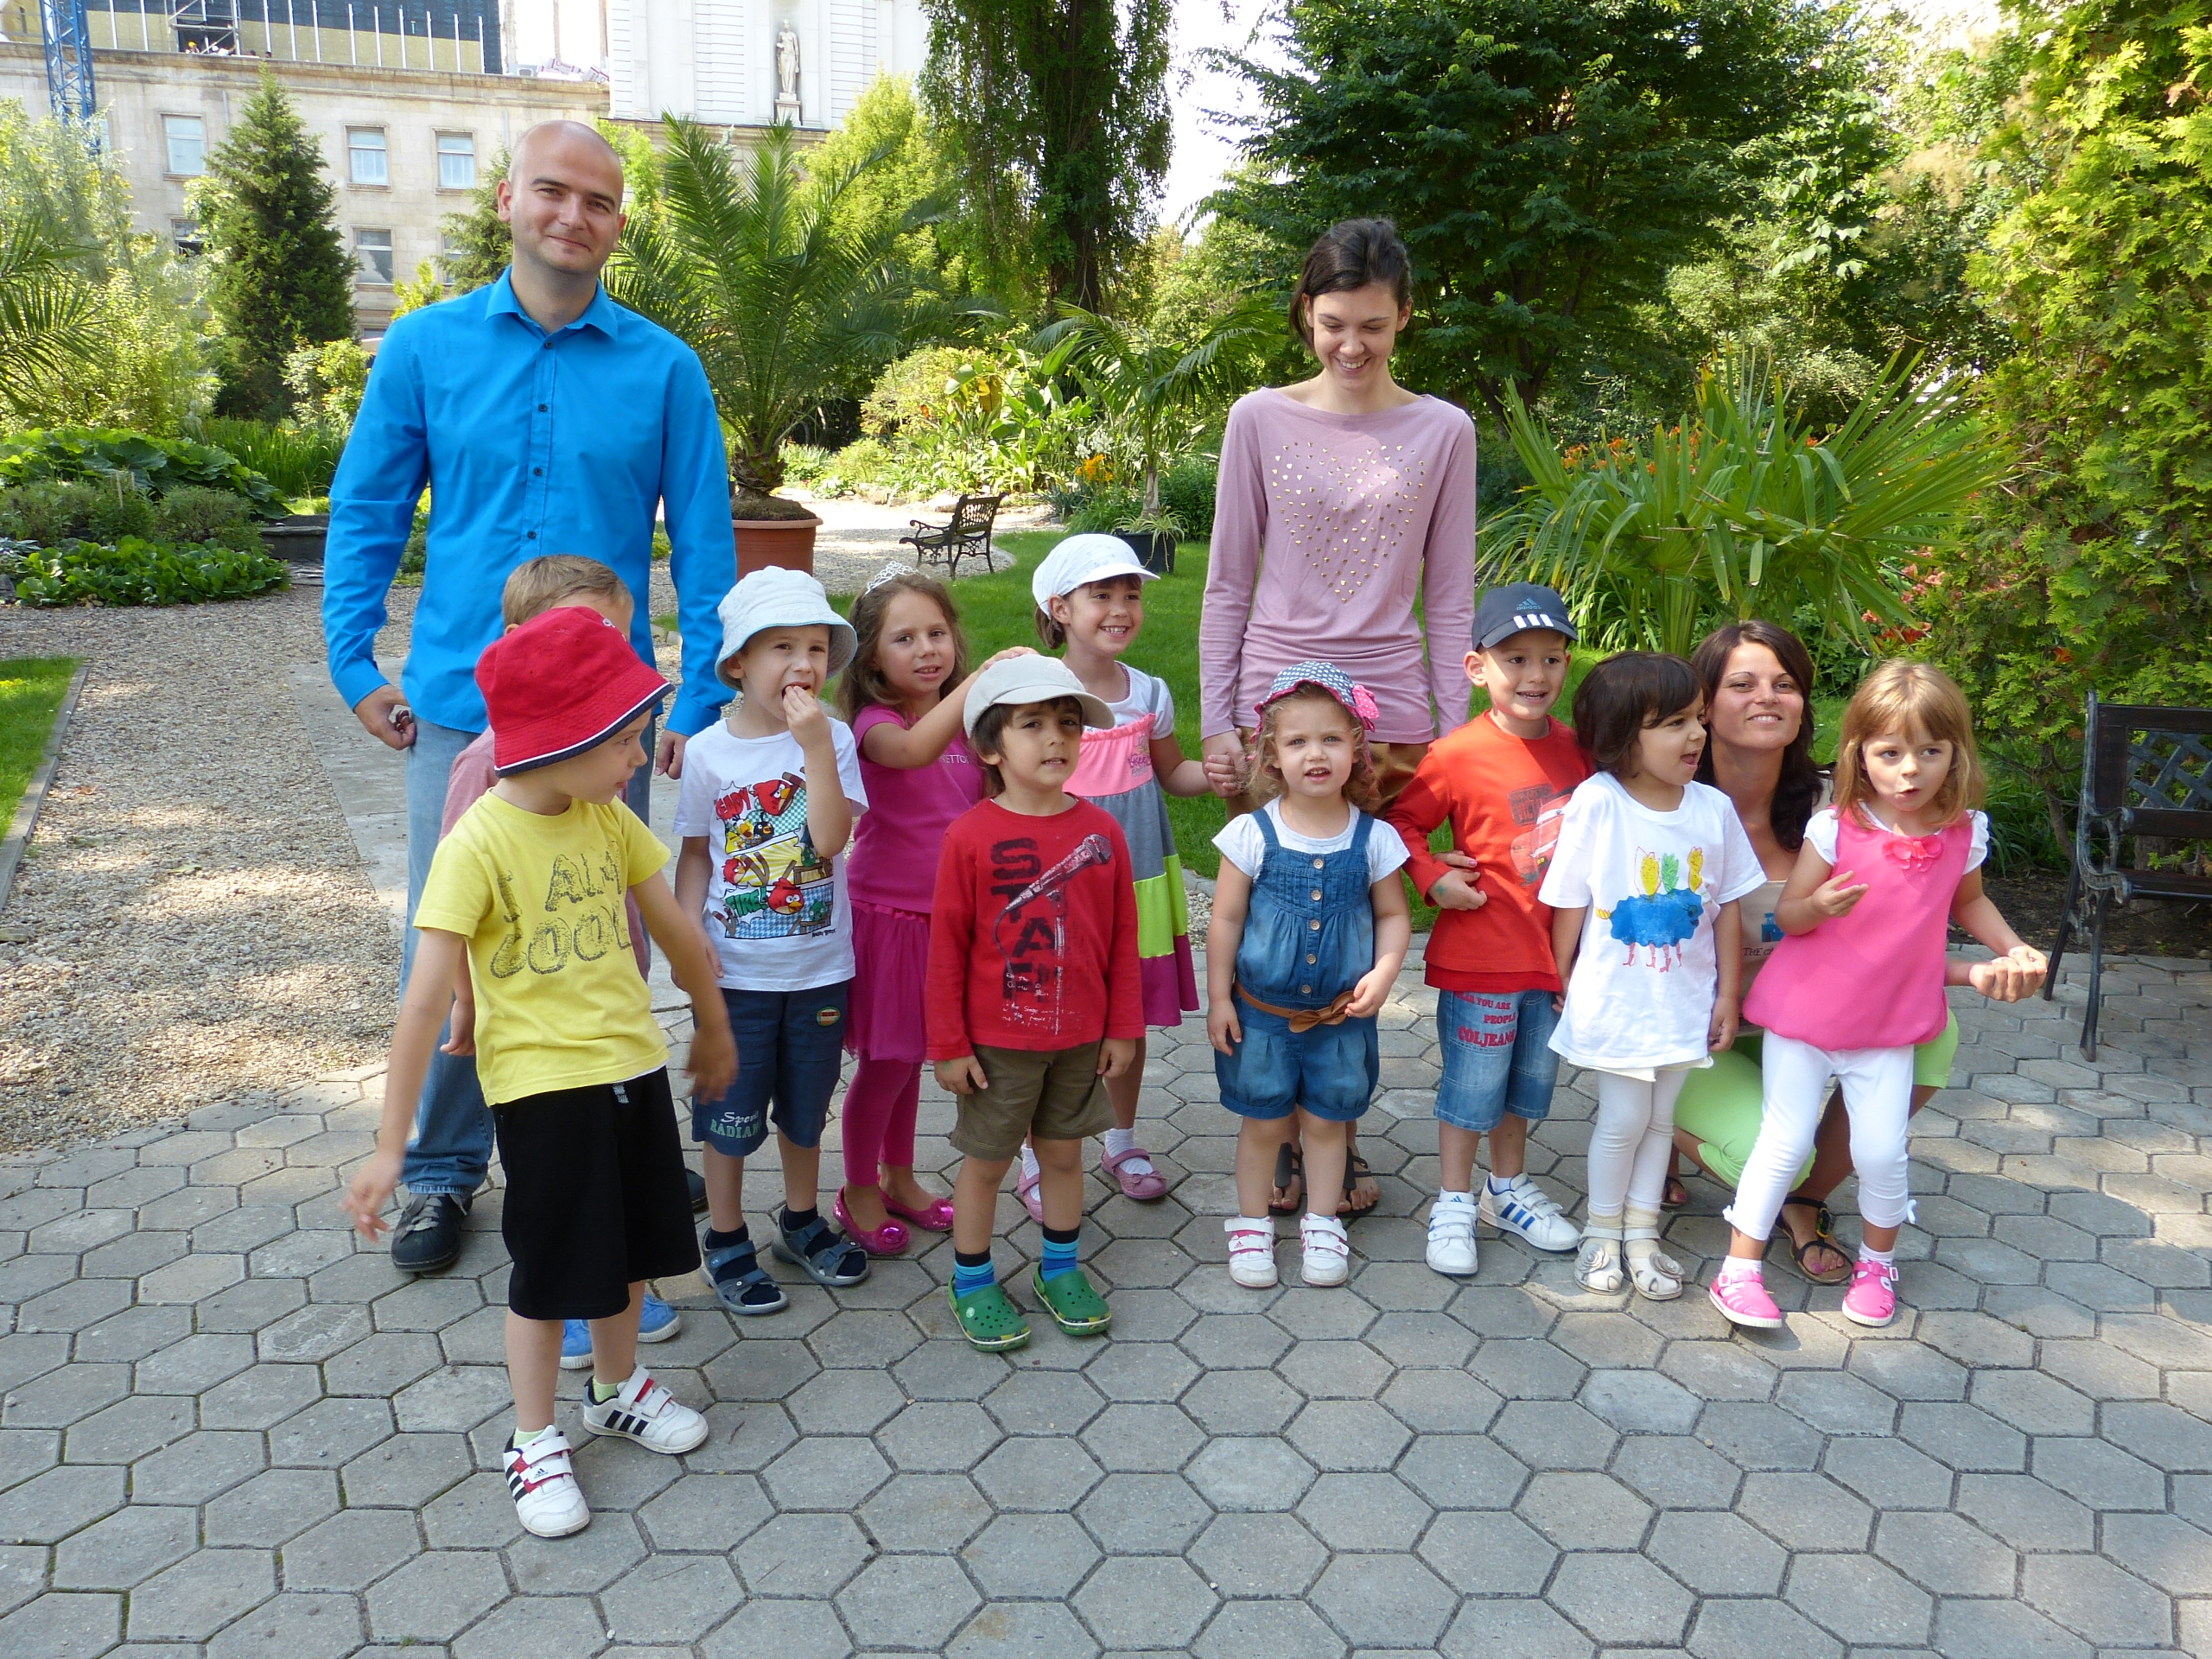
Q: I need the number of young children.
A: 10